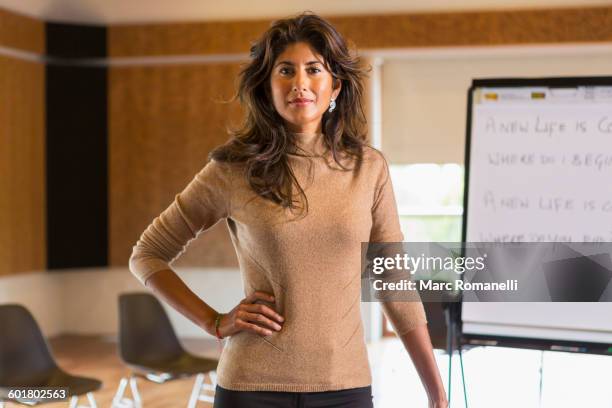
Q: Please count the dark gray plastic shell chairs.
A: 2